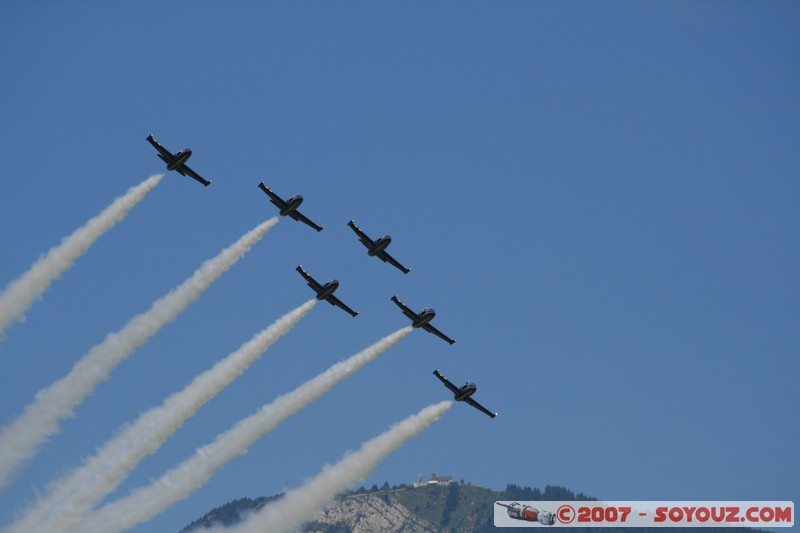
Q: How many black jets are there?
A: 6